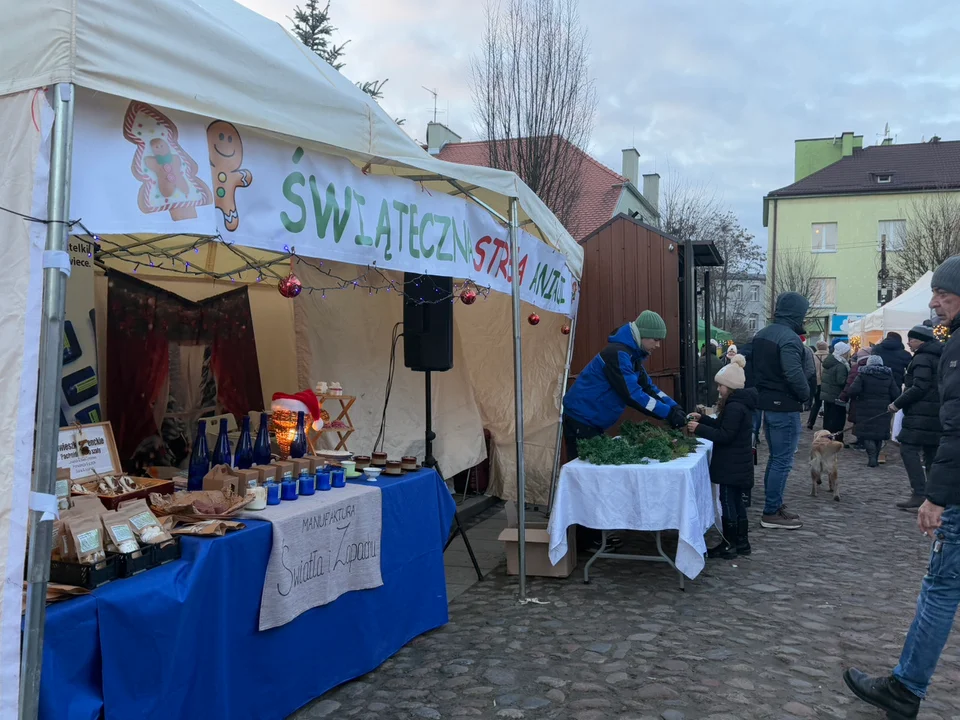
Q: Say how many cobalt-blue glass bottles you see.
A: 5